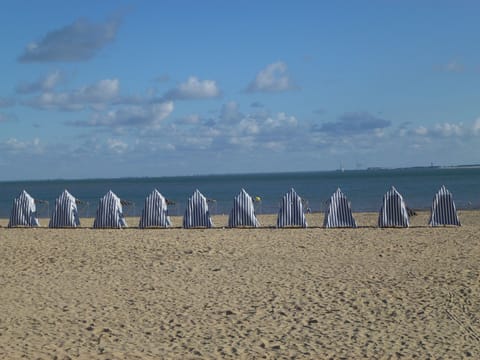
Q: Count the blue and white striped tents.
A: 10